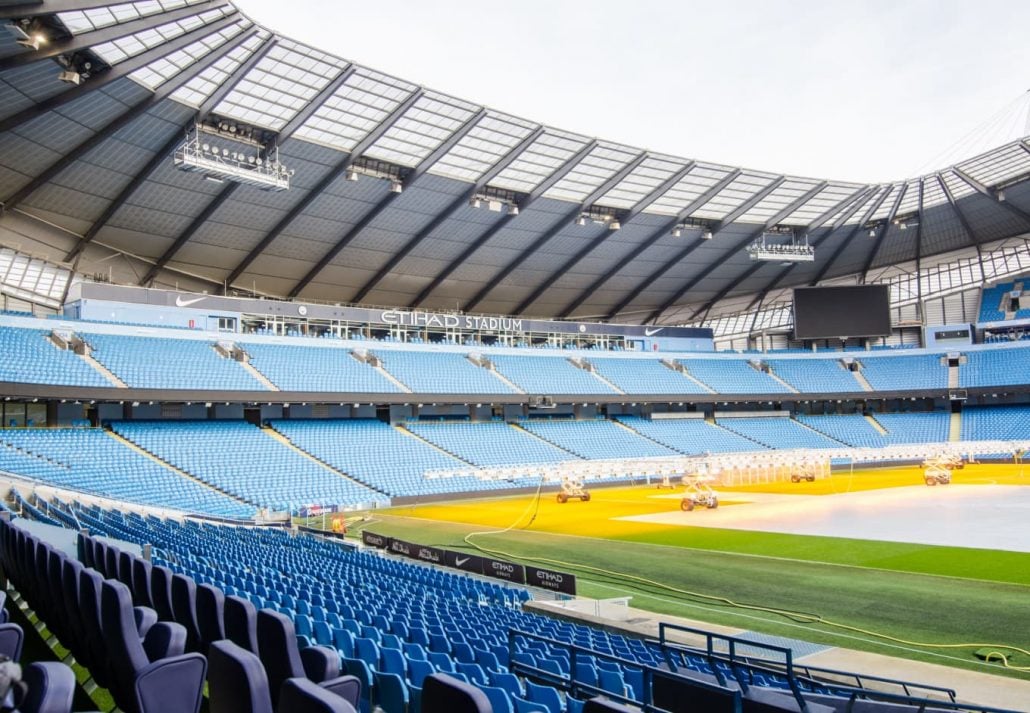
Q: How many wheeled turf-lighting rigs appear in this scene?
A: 5